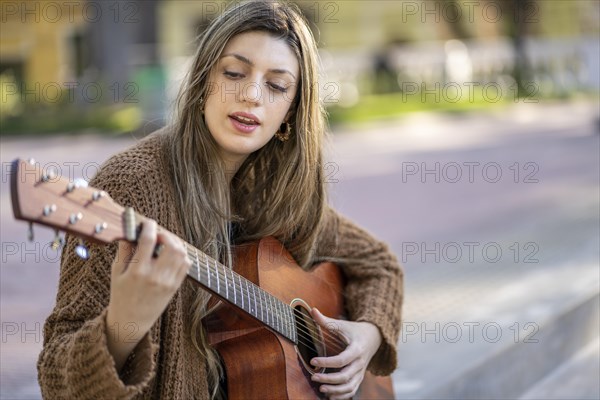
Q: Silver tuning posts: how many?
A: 6